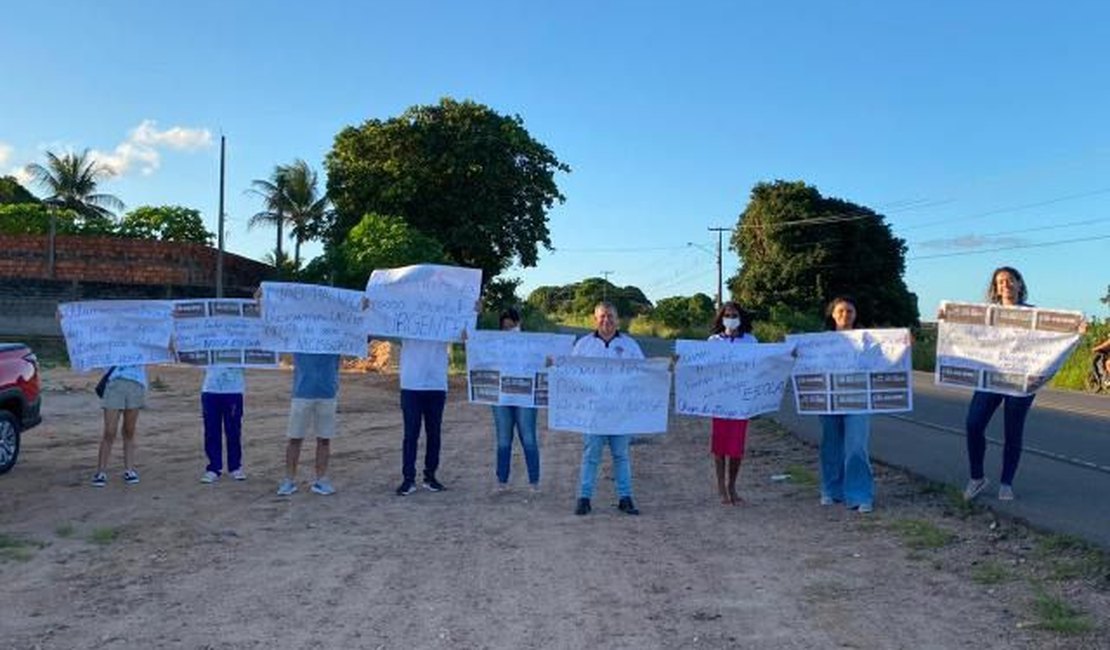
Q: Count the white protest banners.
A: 9